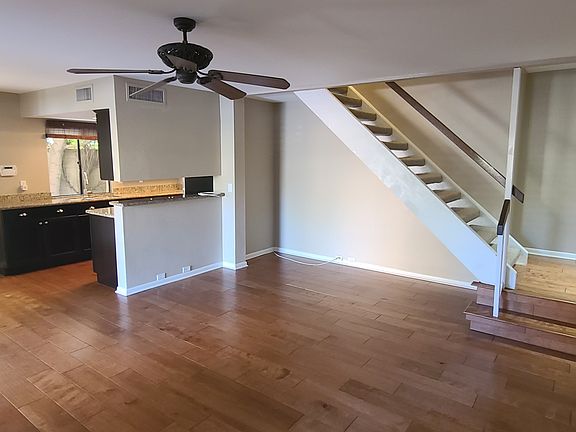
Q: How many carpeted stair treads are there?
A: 11